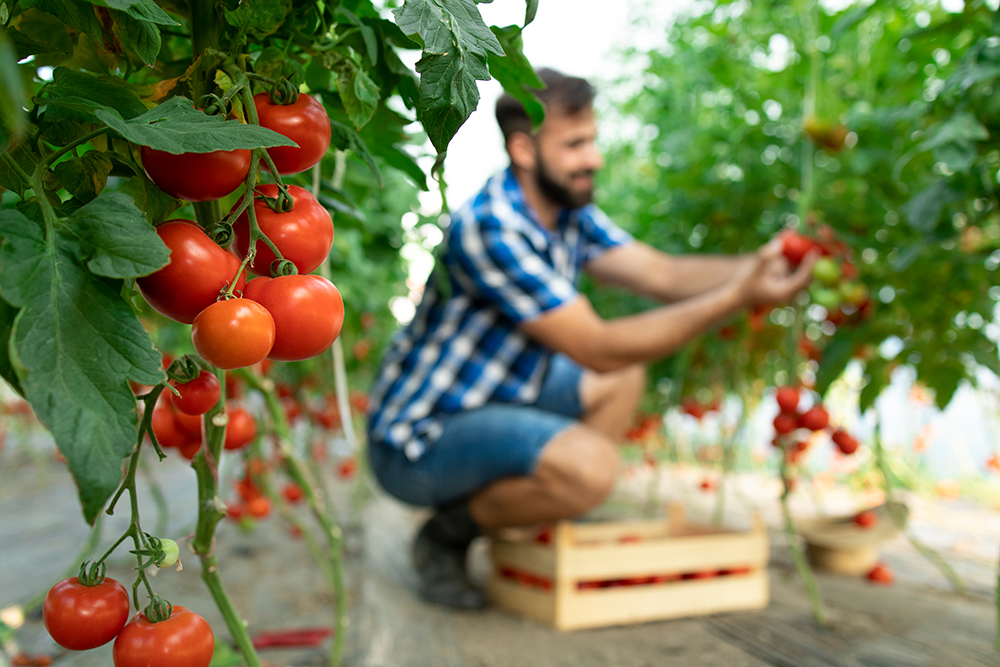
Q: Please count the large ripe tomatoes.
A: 8